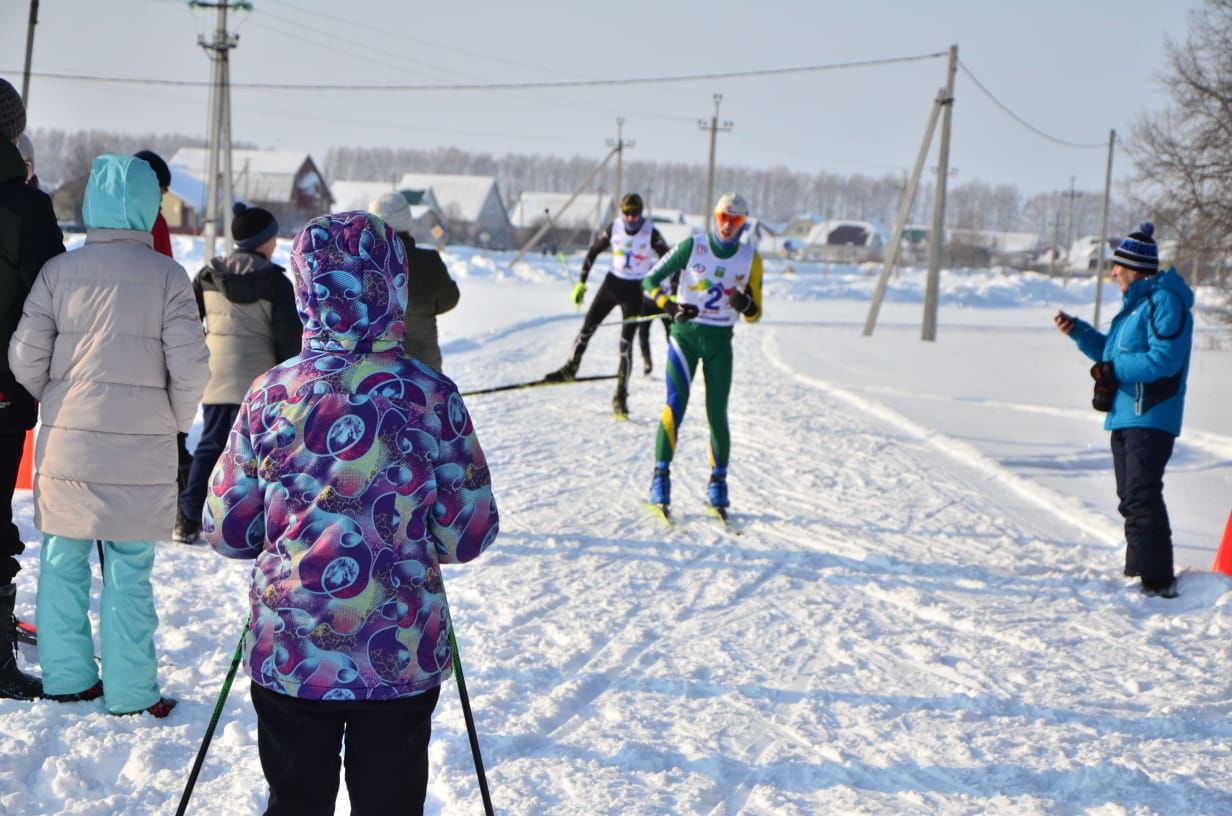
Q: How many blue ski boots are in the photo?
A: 2